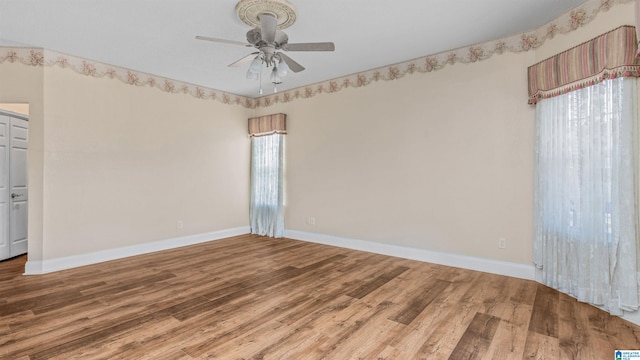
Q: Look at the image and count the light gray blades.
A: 5